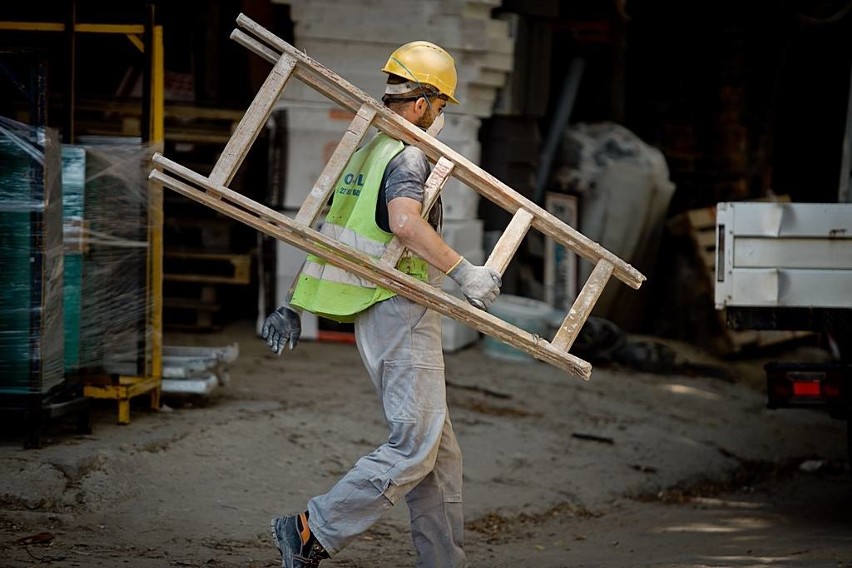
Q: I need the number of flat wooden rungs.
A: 5